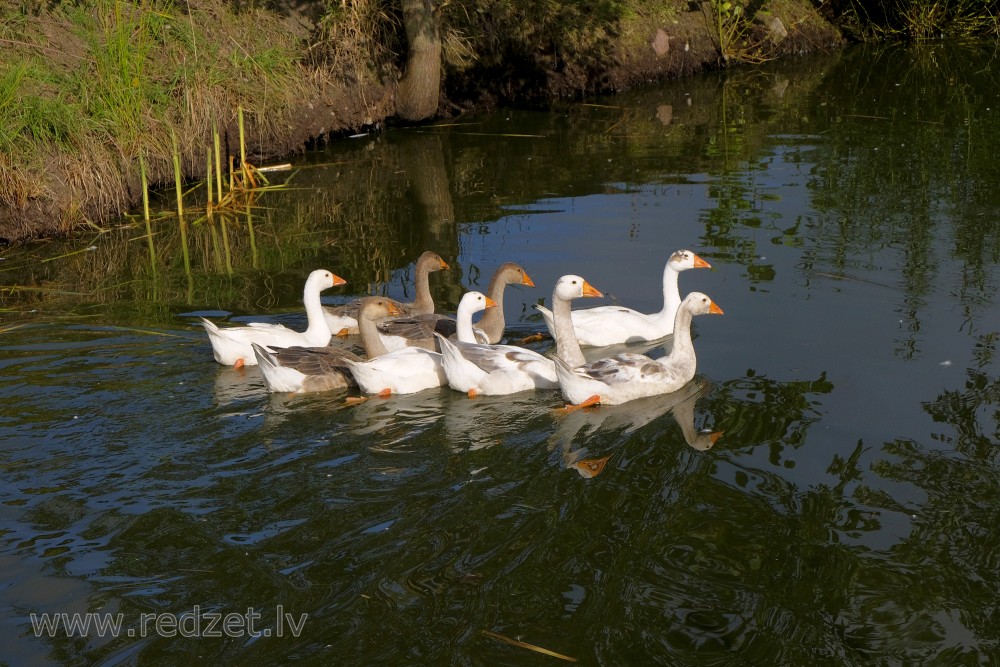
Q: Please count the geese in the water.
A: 8